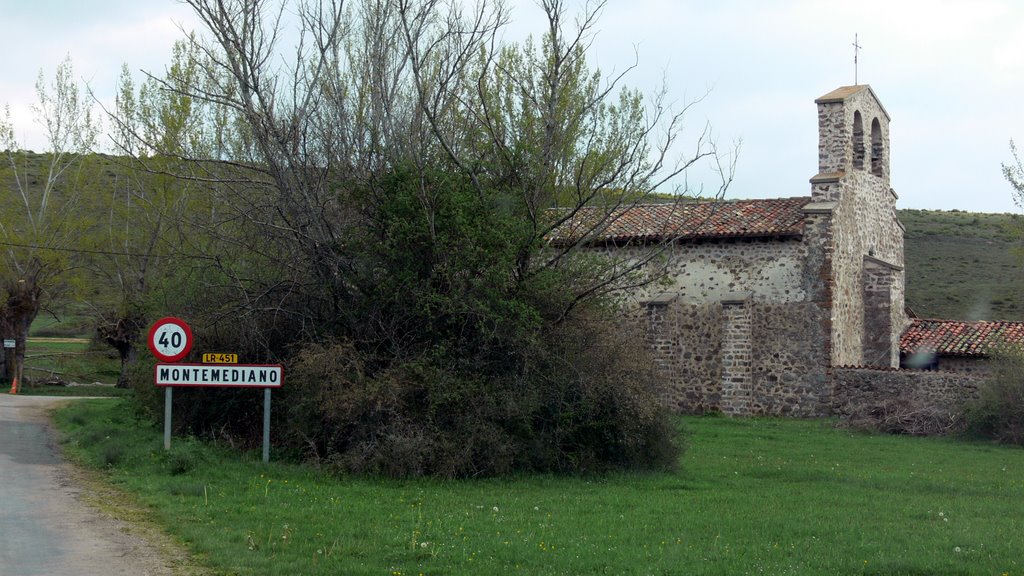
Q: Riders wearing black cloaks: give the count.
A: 0